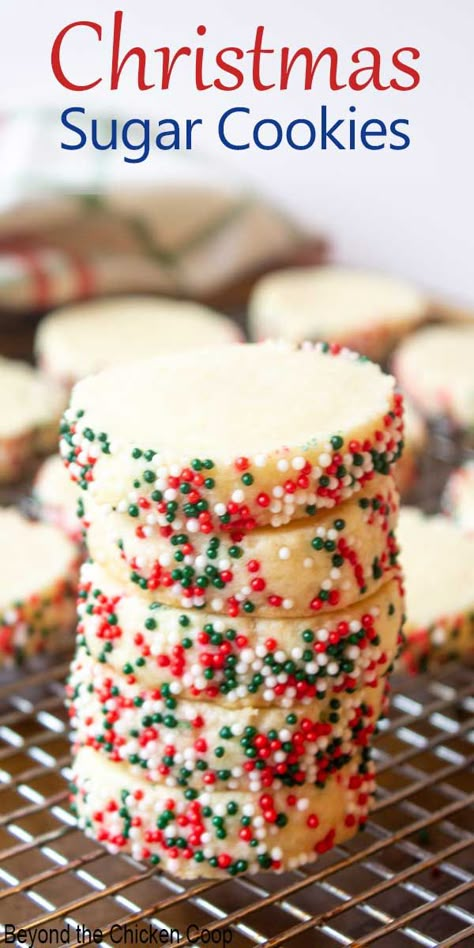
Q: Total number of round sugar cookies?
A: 14